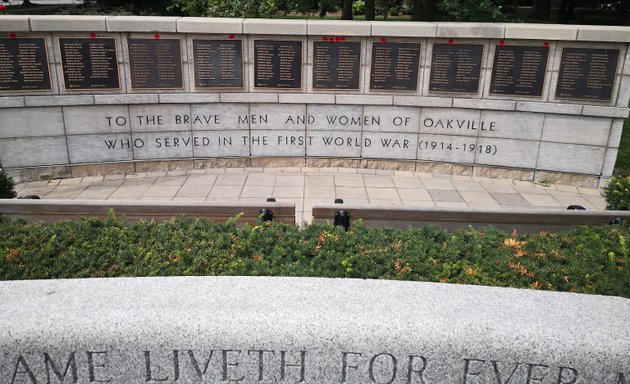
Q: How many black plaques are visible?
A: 10